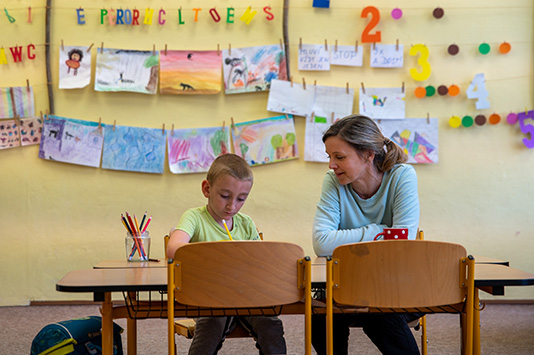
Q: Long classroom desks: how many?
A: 2